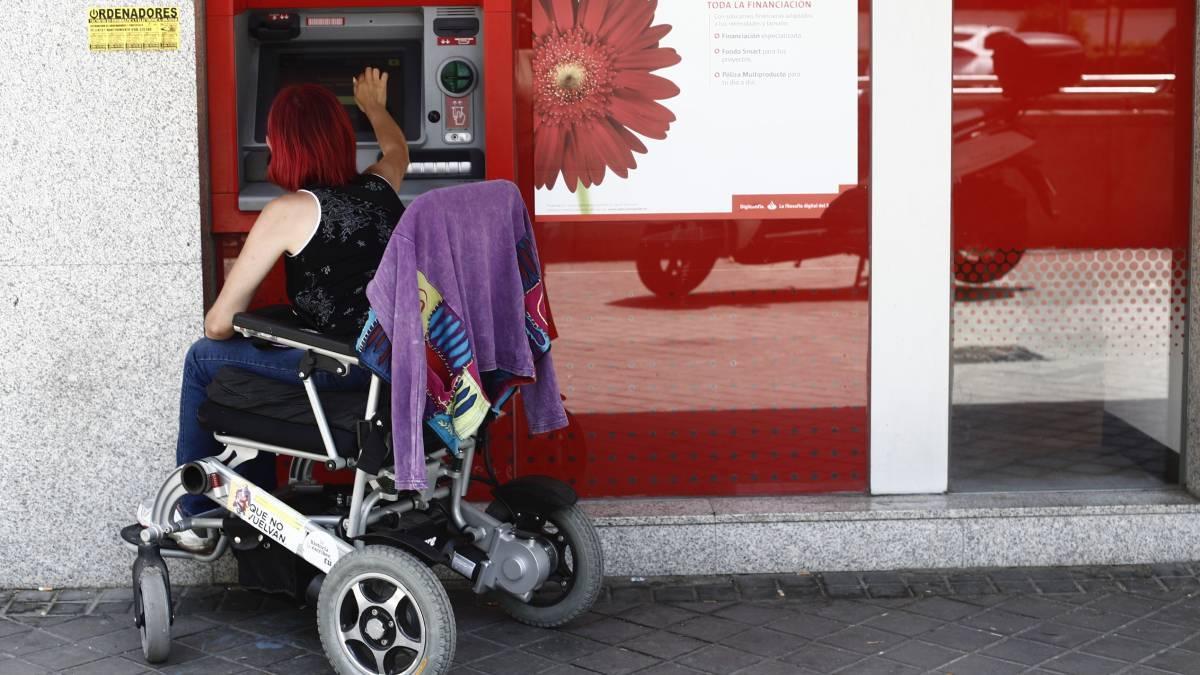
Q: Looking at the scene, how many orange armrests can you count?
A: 0